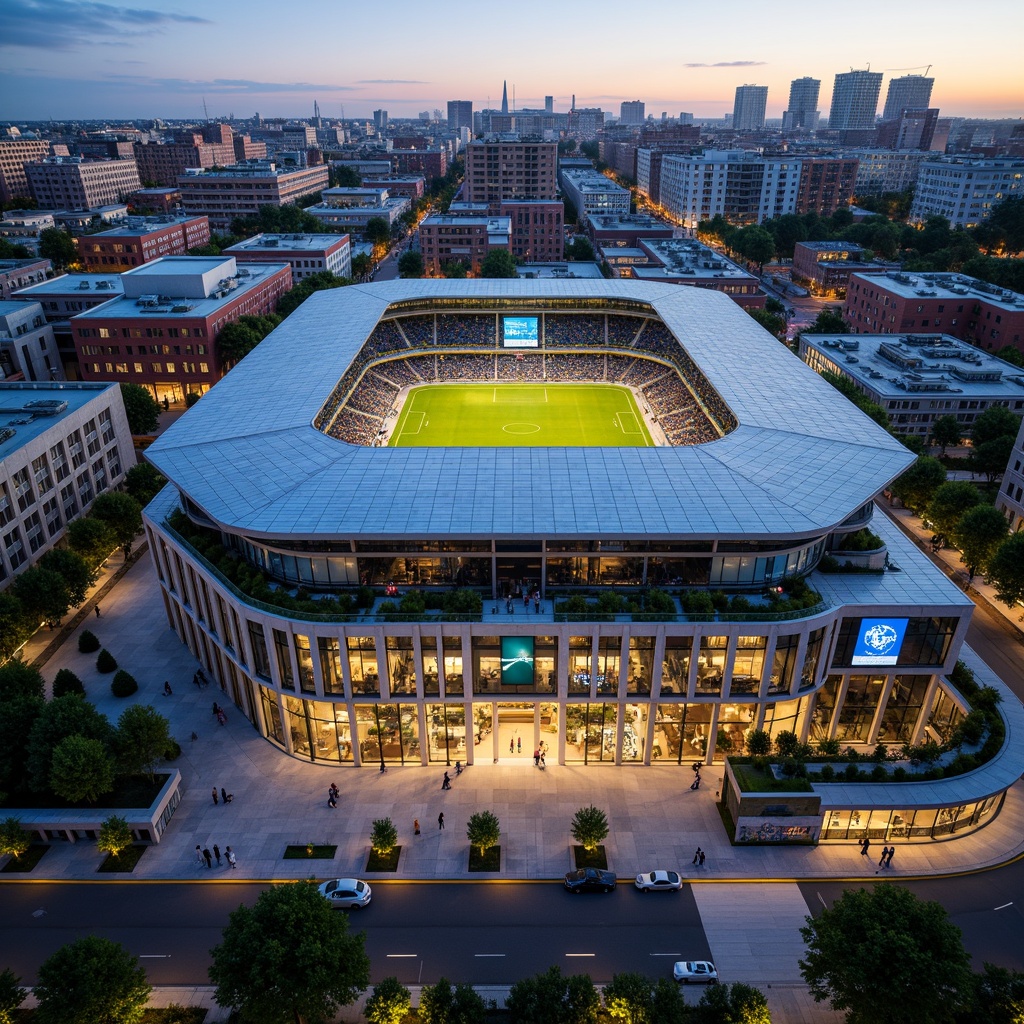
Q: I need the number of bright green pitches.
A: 1